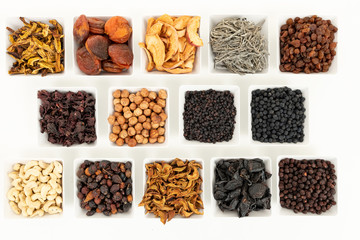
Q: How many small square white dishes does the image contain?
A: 14